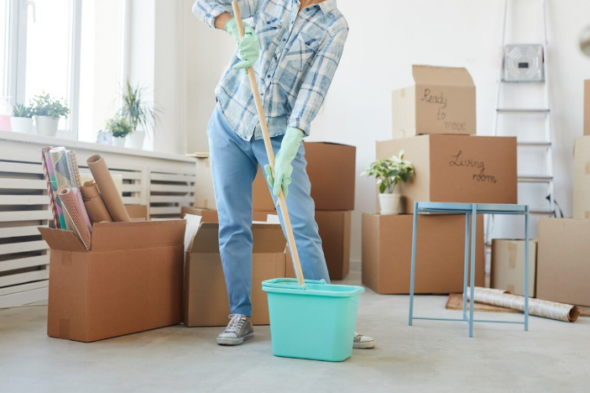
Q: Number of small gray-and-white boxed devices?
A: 1